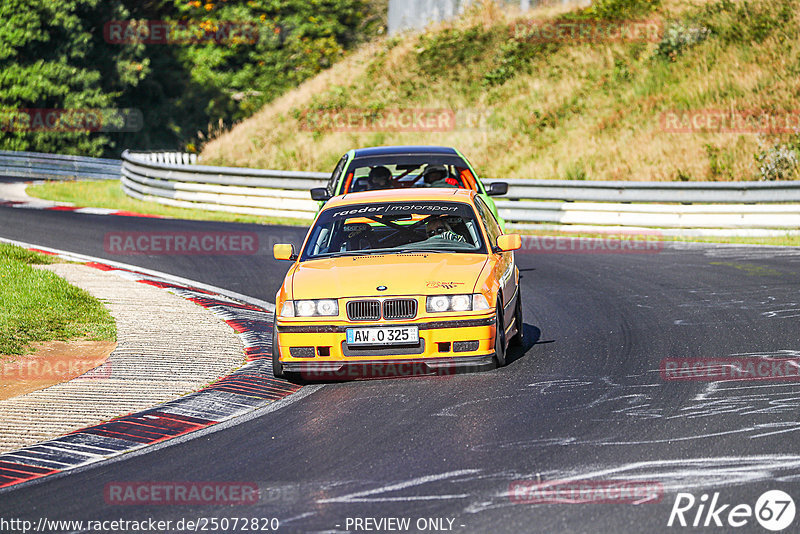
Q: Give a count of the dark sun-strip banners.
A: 2